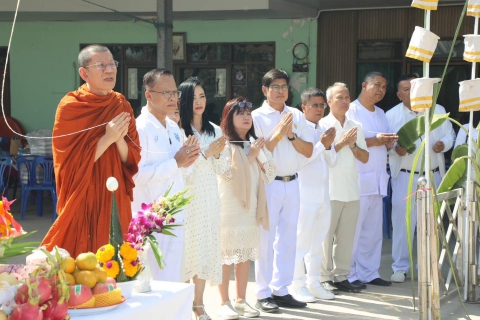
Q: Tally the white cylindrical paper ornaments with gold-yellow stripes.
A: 6